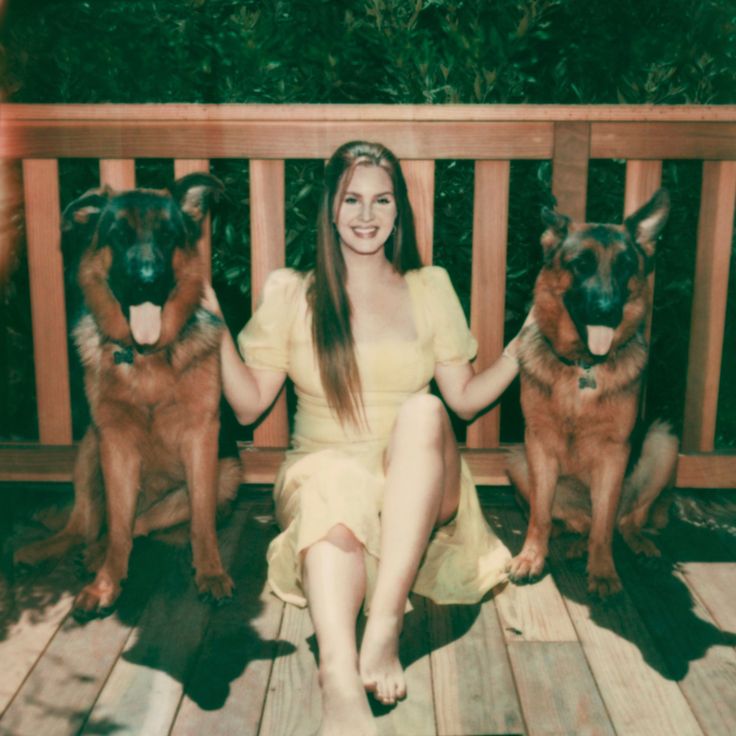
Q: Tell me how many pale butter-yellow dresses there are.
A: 1